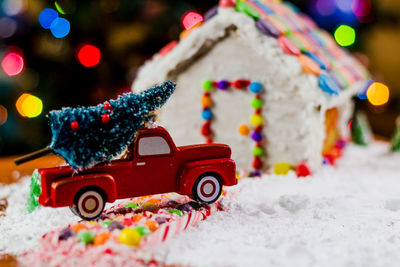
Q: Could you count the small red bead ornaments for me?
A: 3